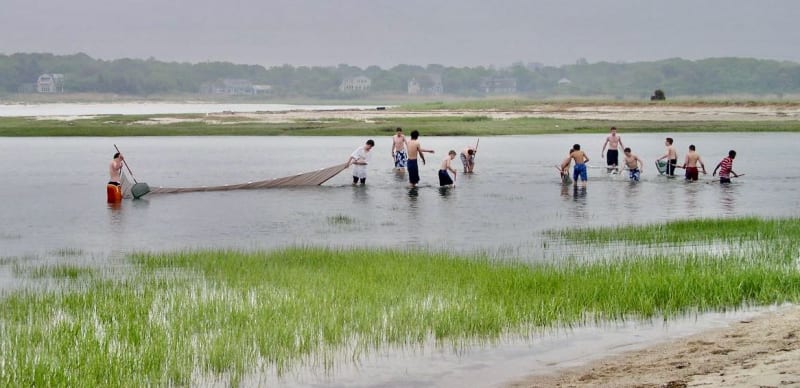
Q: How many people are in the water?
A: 13